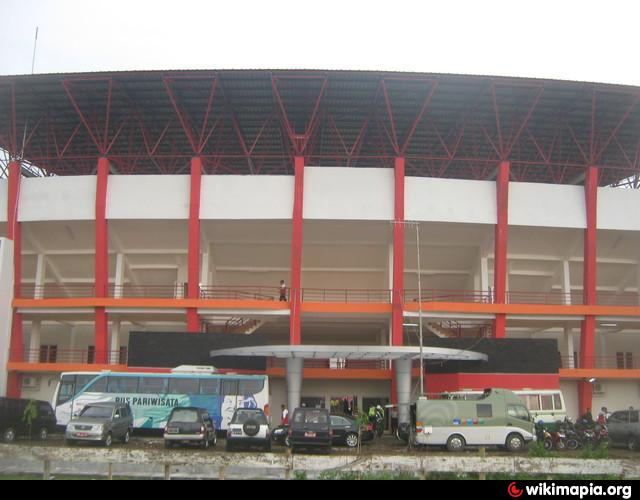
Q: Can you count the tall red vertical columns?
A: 7